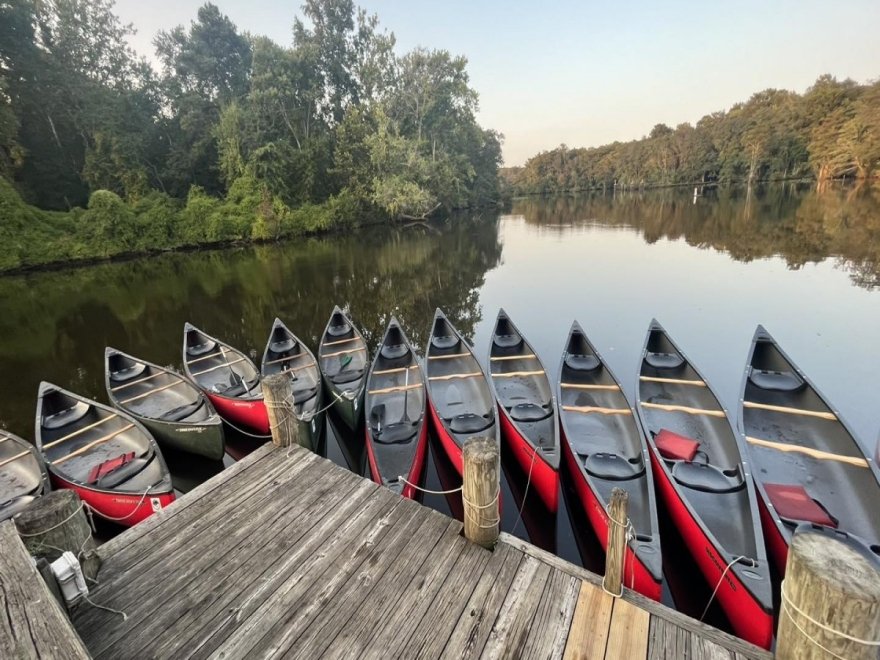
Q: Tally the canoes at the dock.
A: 12